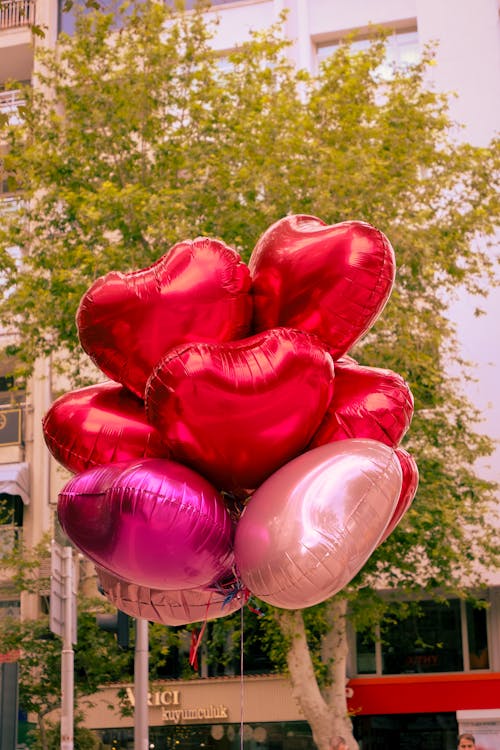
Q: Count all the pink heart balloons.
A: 2